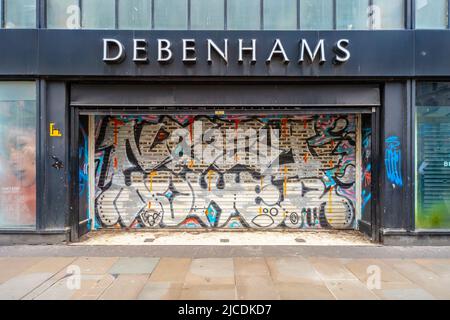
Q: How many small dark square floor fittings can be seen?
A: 3